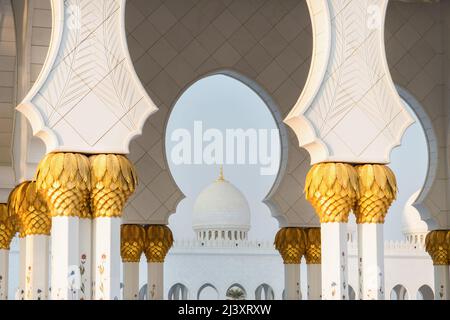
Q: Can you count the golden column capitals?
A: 11